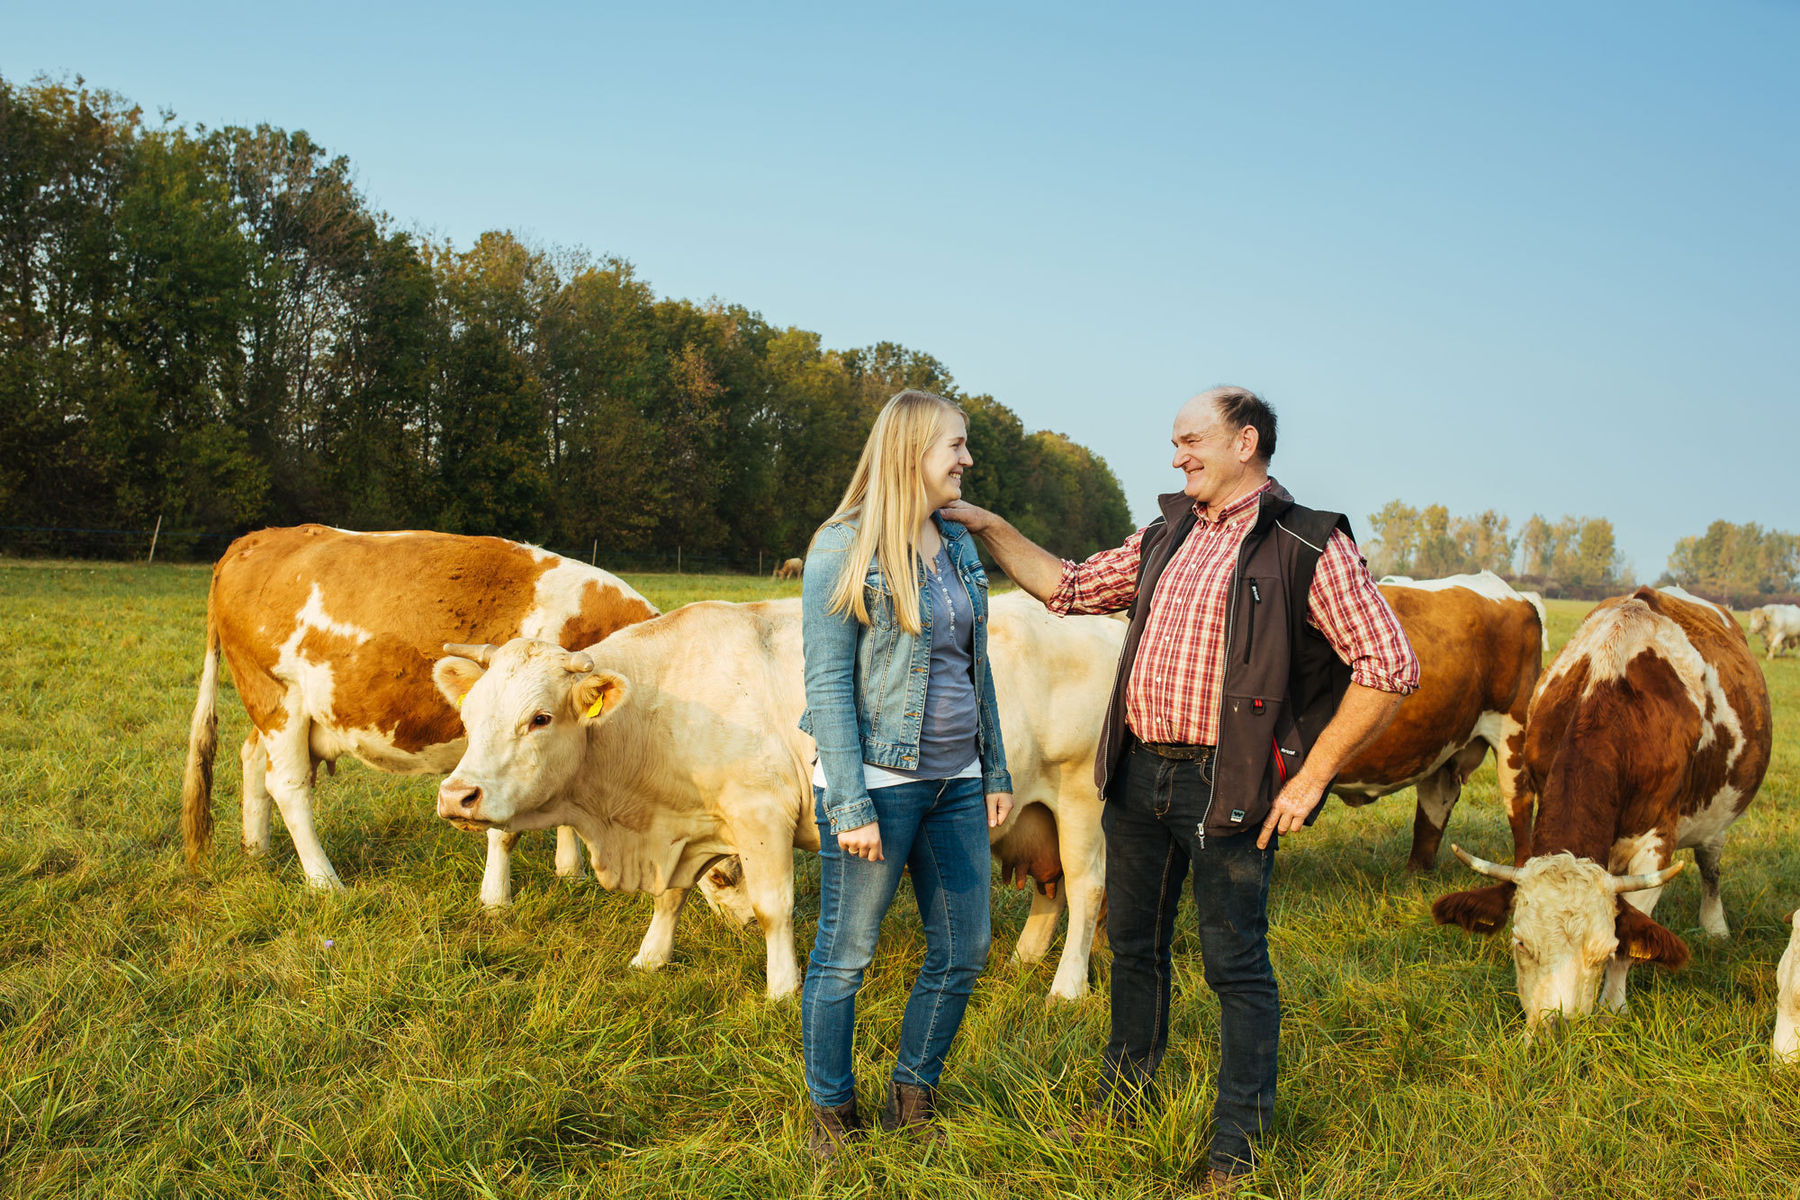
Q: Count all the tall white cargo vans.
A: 0